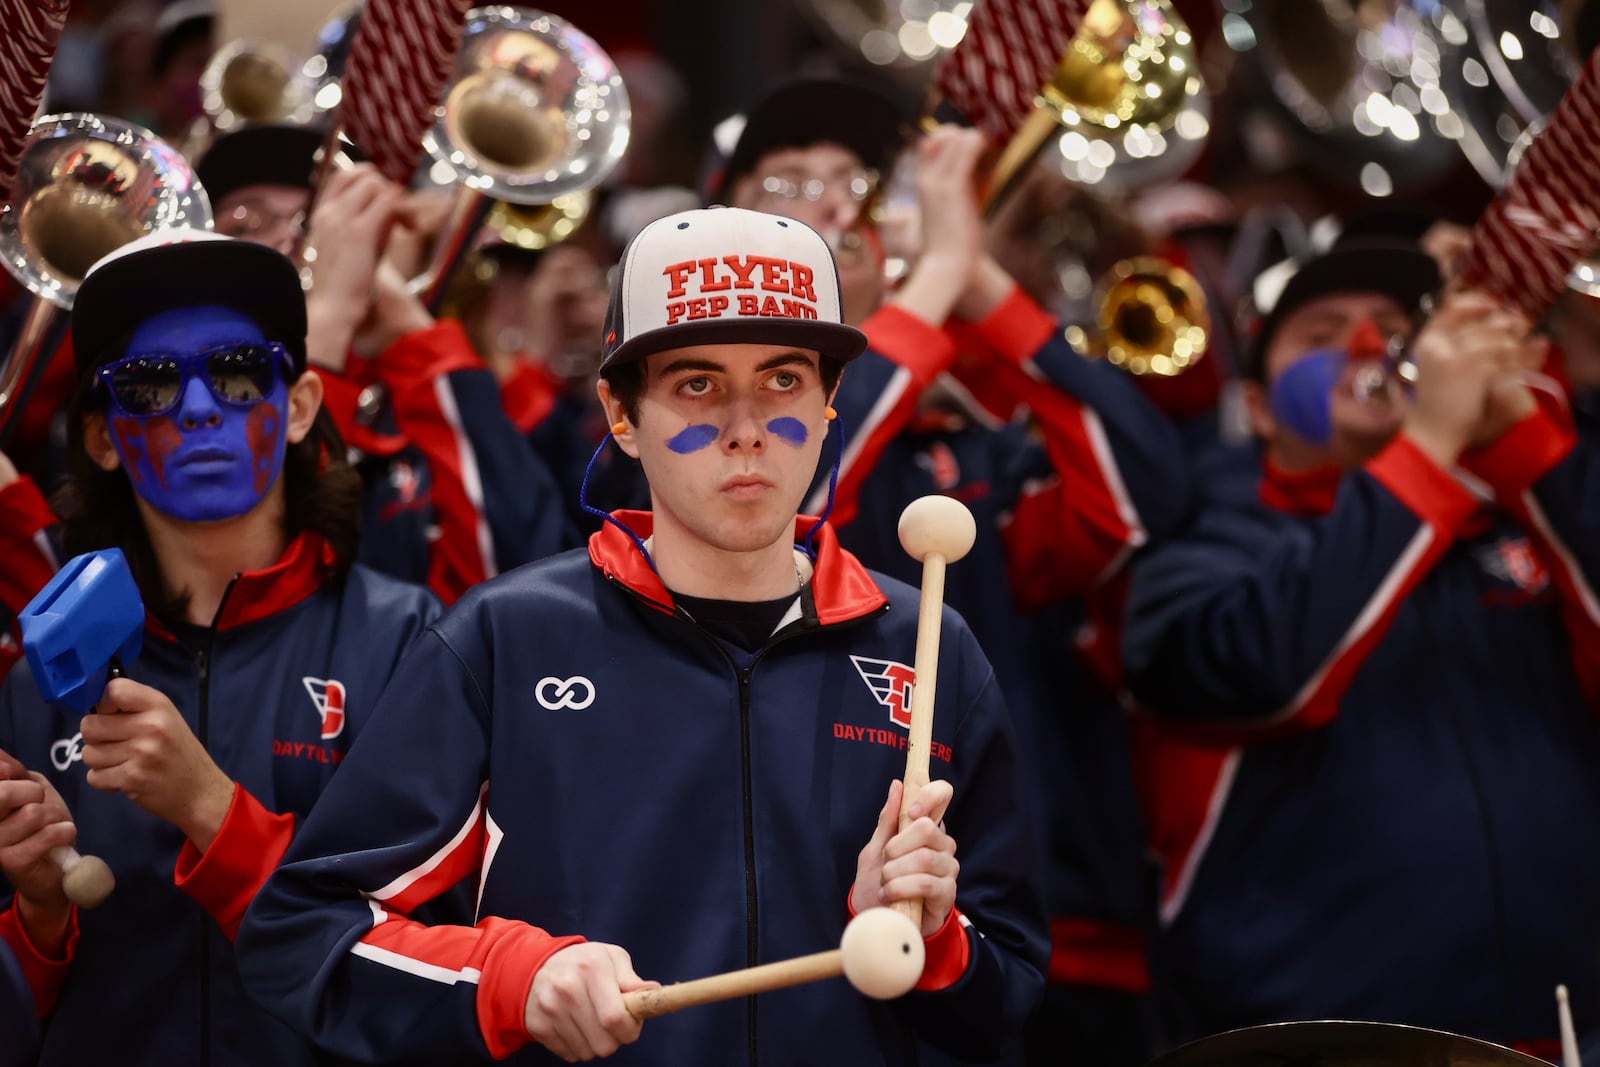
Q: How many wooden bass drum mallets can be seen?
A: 2